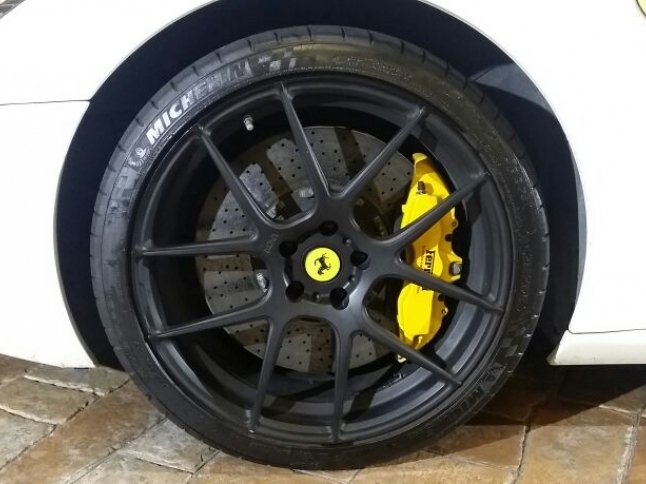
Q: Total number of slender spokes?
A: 10